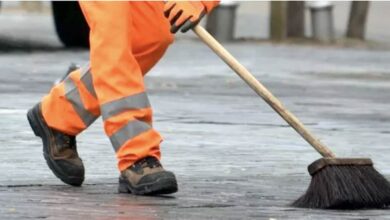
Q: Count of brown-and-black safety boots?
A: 2